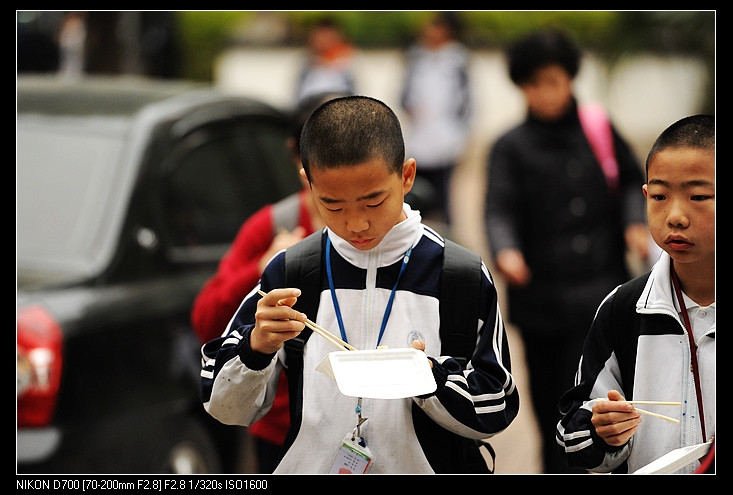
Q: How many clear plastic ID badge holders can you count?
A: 1